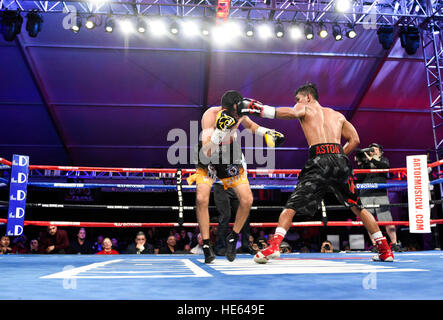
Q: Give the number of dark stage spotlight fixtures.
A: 4